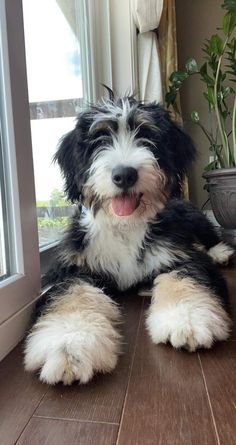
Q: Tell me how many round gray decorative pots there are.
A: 1